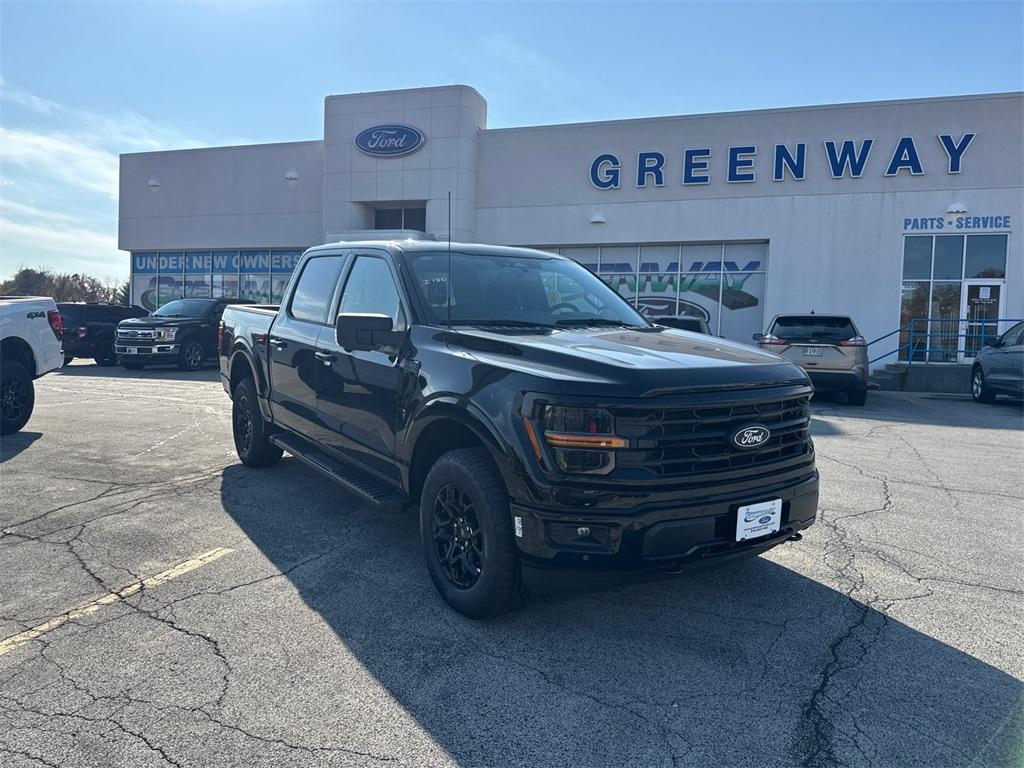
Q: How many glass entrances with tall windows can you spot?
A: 1